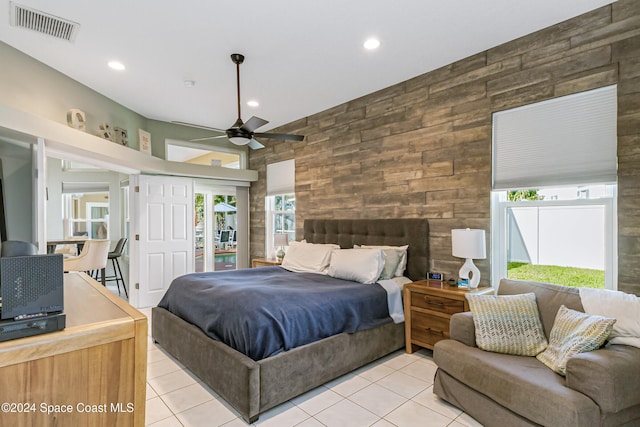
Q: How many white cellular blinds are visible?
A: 2